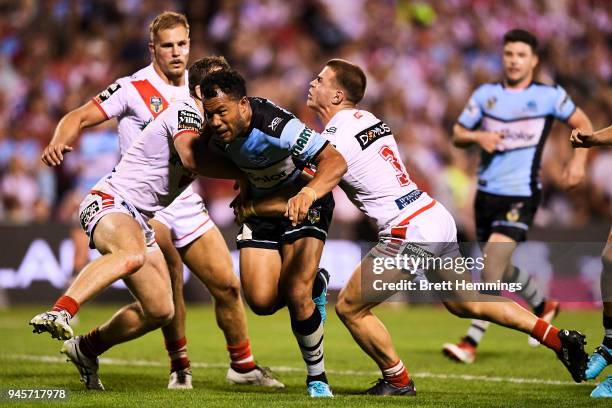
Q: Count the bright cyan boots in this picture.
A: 4